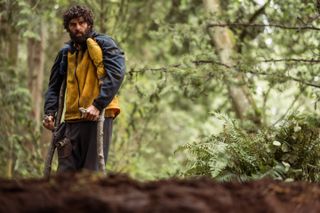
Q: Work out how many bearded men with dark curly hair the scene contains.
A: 1